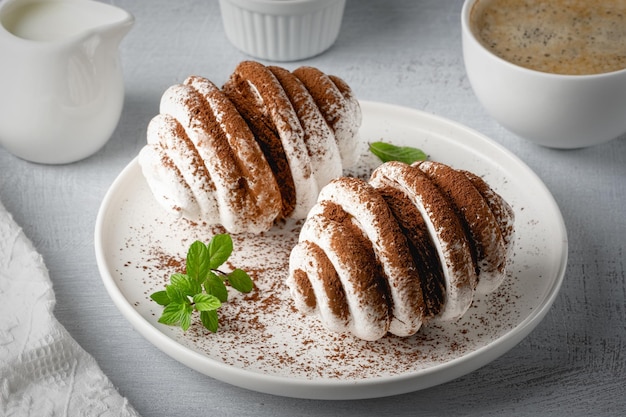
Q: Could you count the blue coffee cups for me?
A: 0